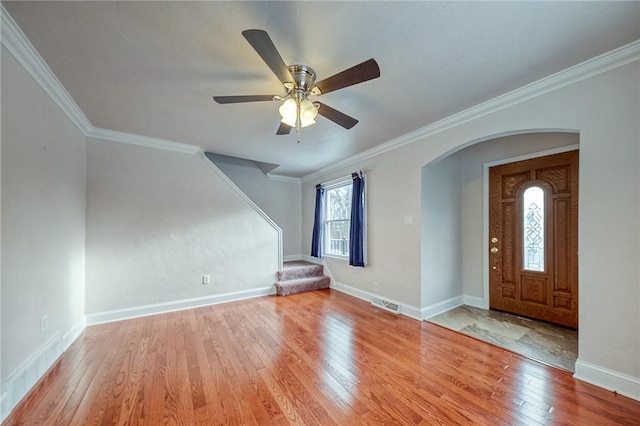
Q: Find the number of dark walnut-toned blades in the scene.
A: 5